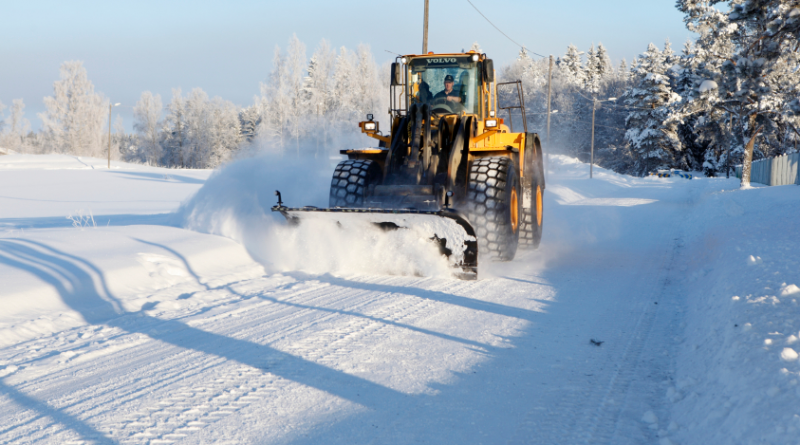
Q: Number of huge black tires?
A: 3